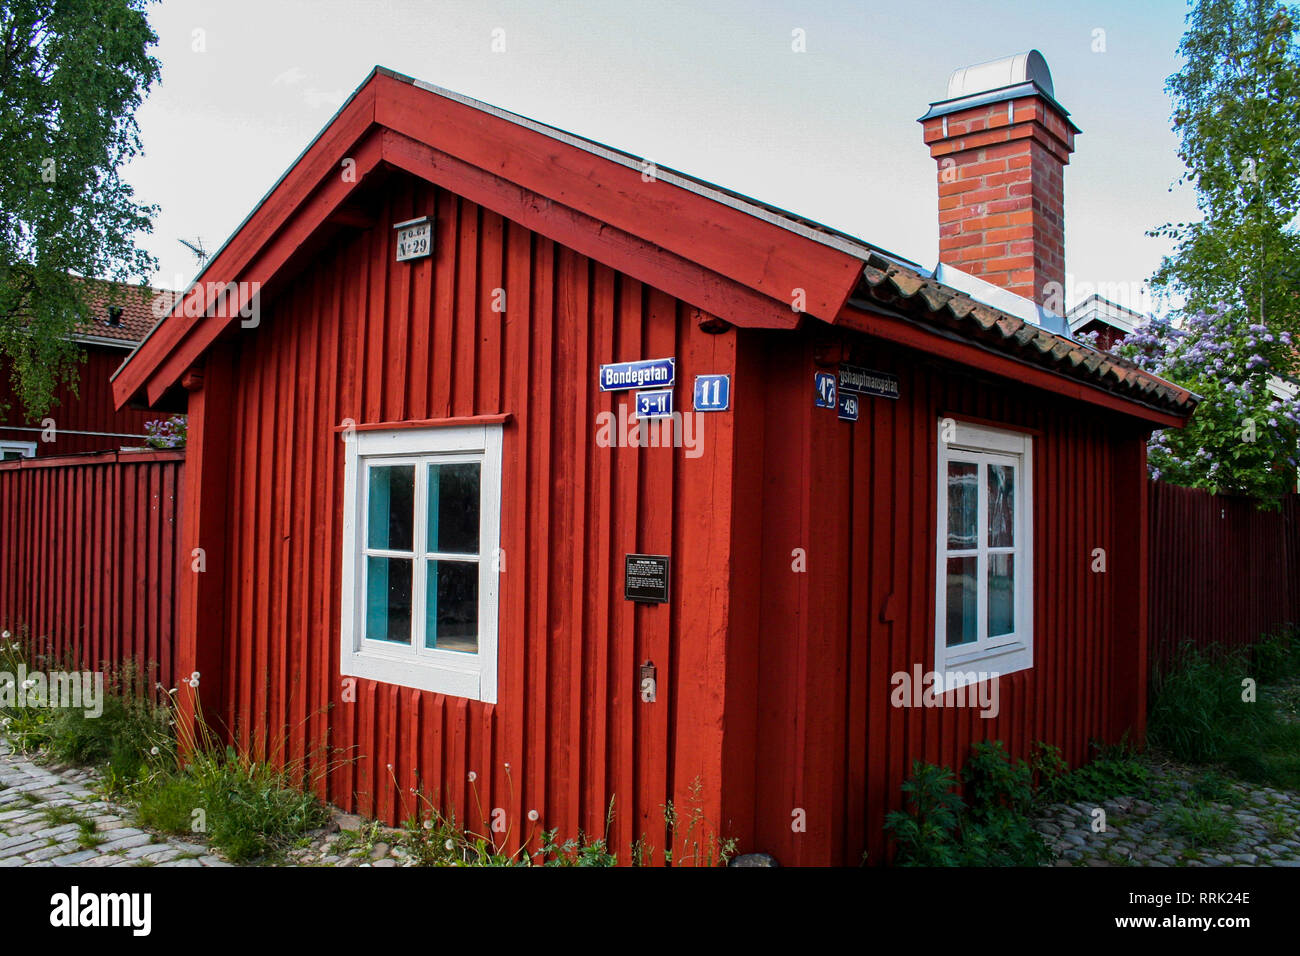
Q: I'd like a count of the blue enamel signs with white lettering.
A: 6